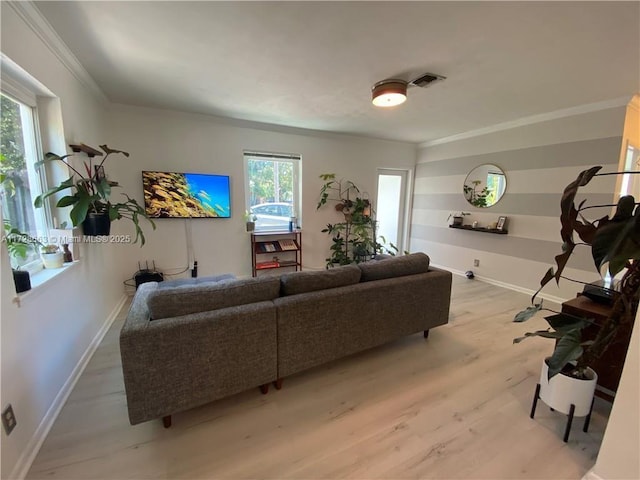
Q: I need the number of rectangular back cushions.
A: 3